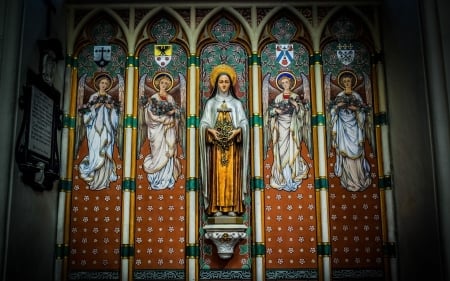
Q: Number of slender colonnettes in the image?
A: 6